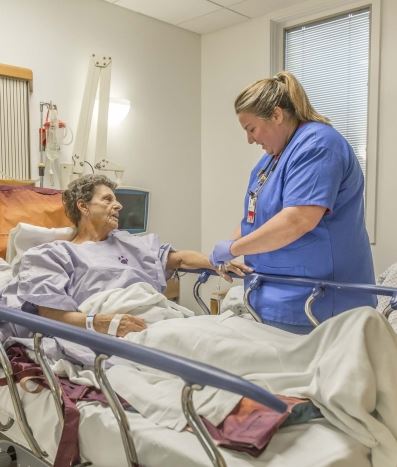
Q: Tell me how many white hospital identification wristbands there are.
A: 1